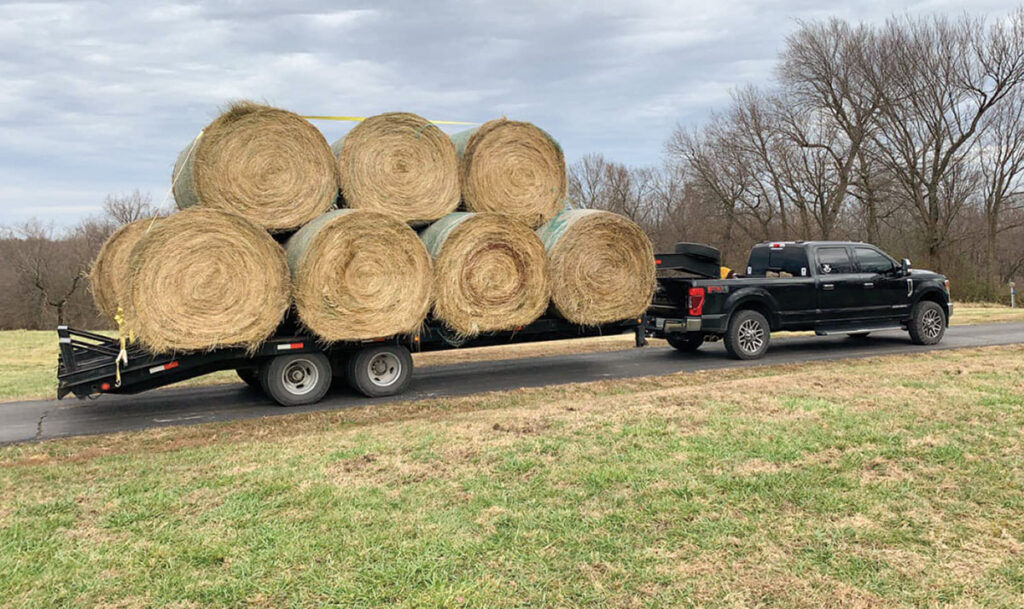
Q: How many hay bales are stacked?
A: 8